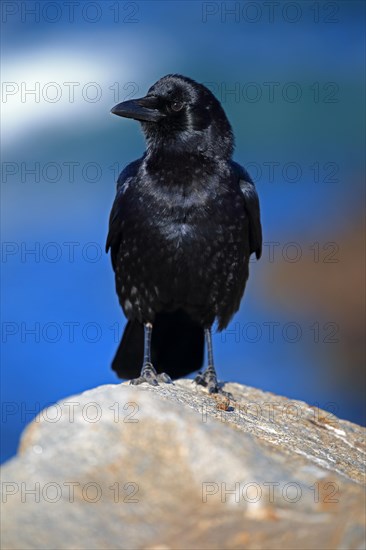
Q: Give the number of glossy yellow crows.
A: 0